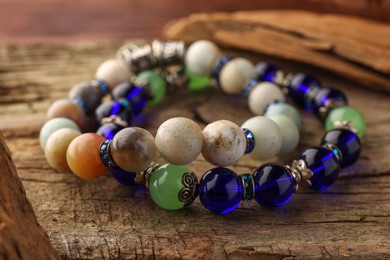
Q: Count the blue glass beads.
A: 11